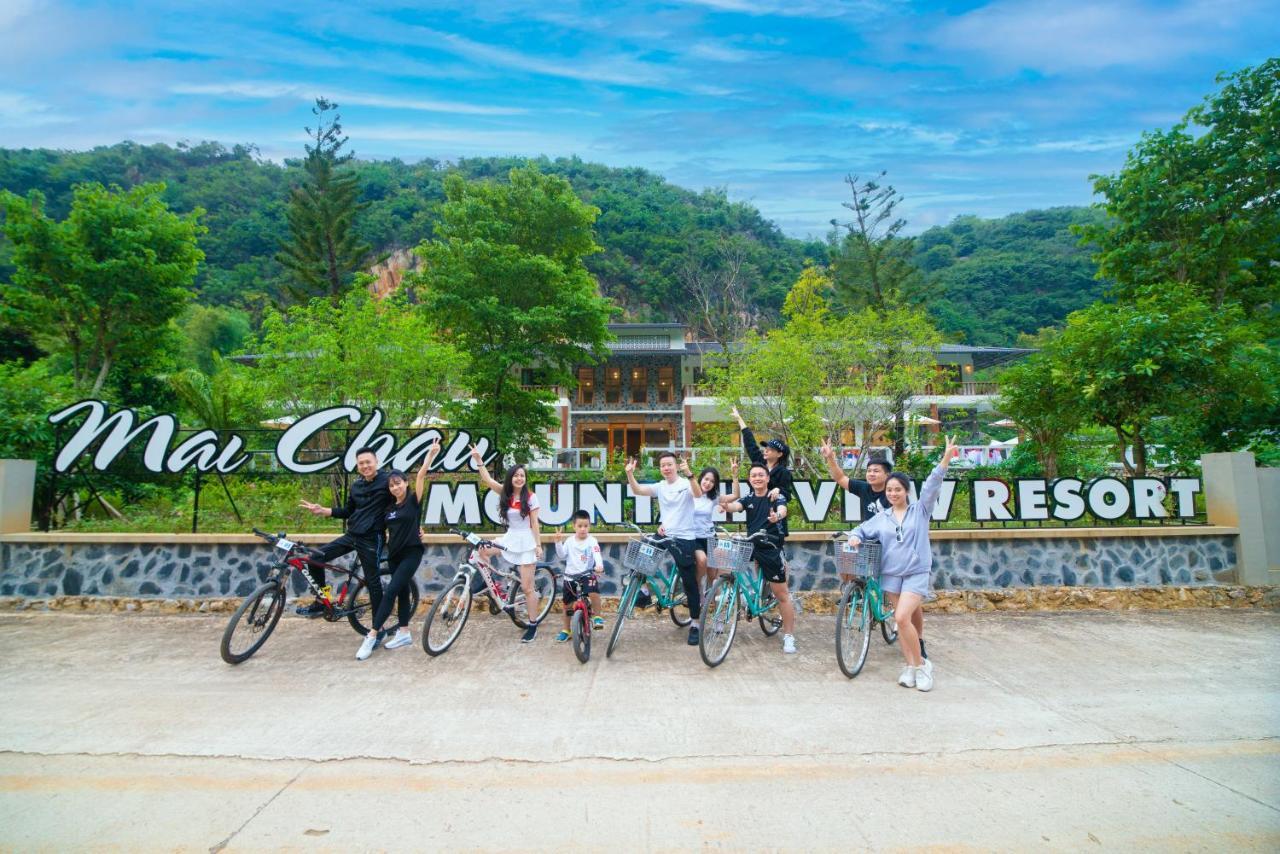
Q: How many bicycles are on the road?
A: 6